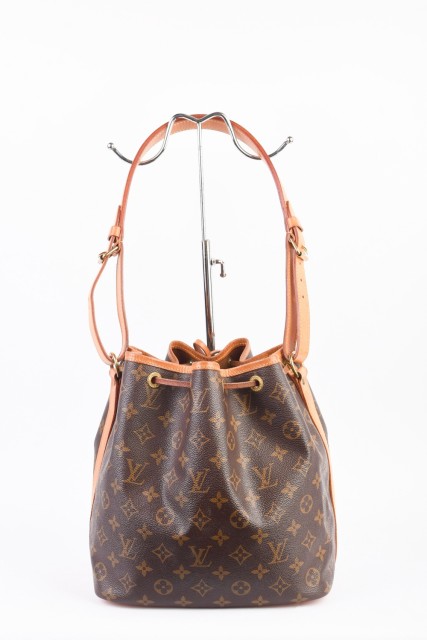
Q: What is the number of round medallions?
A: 11